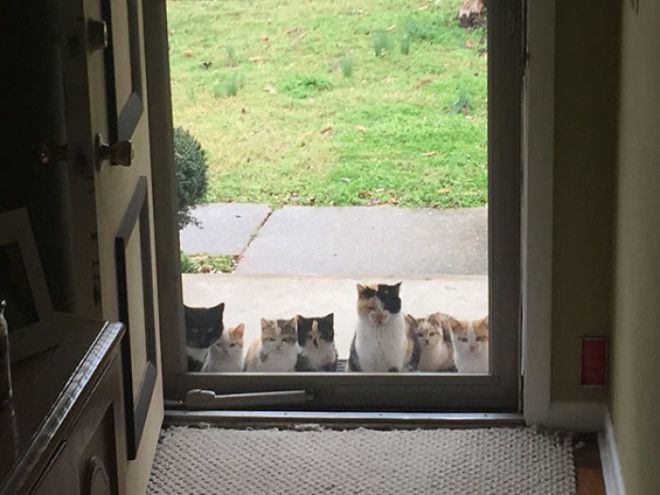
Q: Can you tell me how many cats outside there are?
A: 7